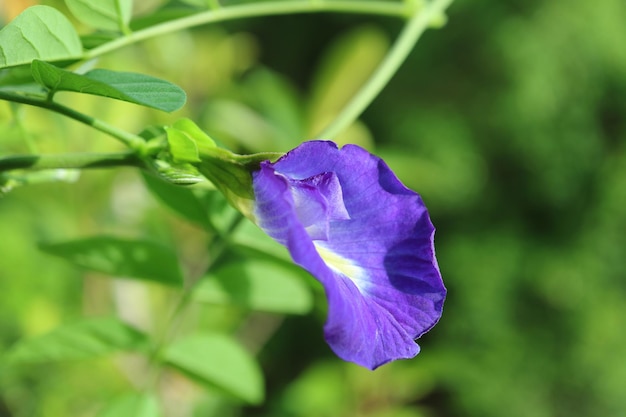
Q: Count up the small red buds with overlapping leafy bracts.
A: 0